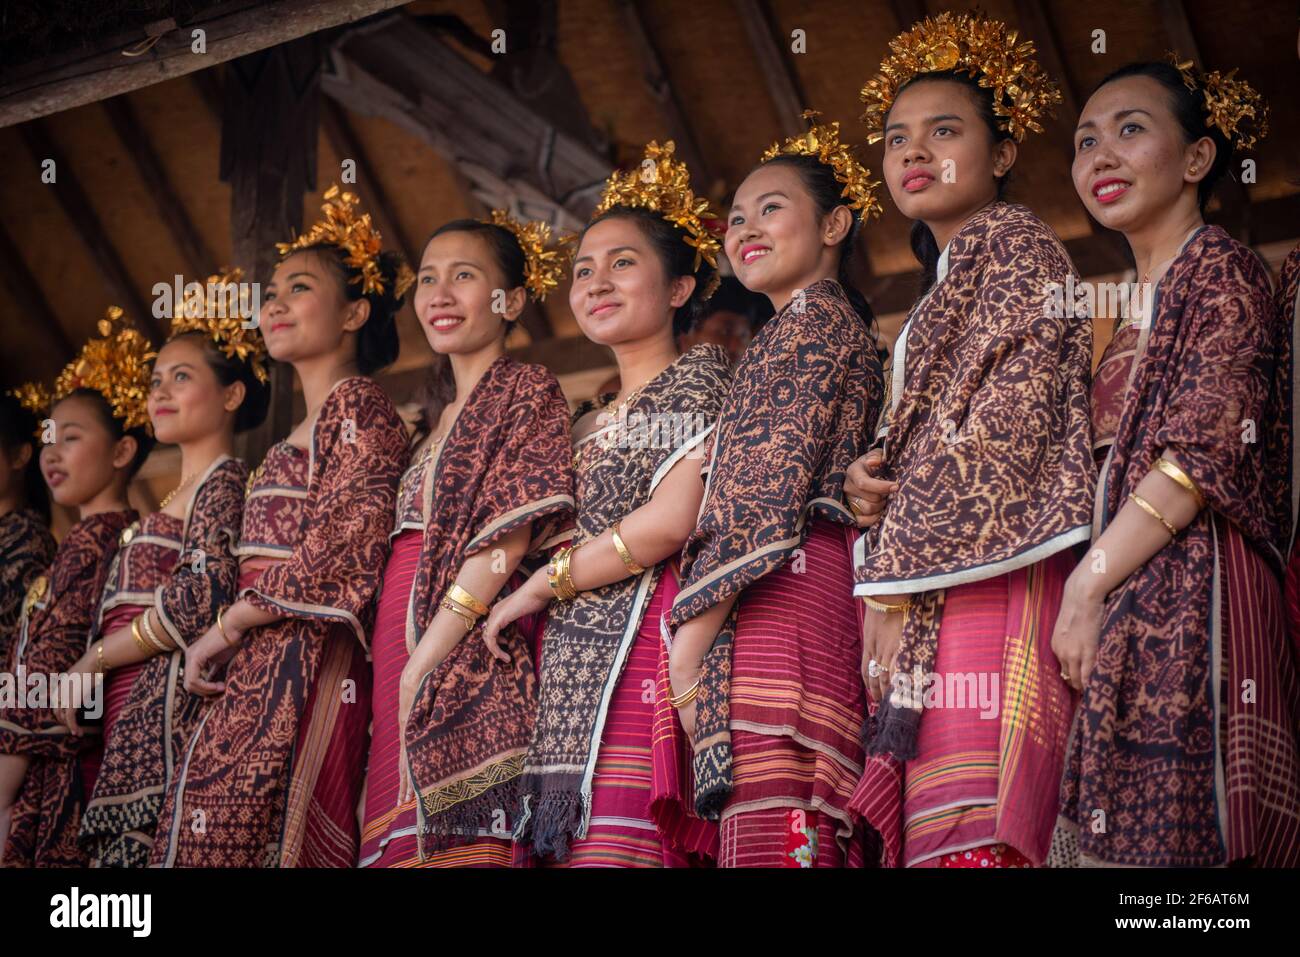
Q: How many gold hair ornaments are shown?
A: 9